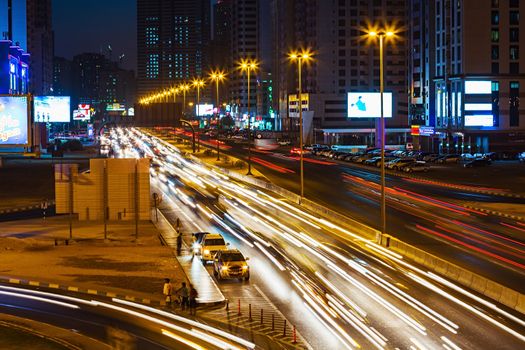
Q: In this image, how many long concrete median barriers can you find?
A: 1